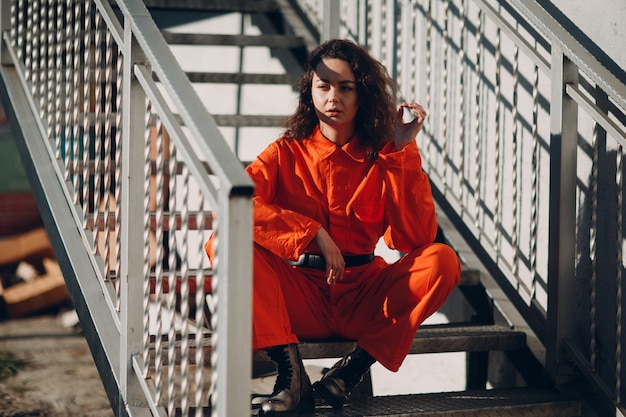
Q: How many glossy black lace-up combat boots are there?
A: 2